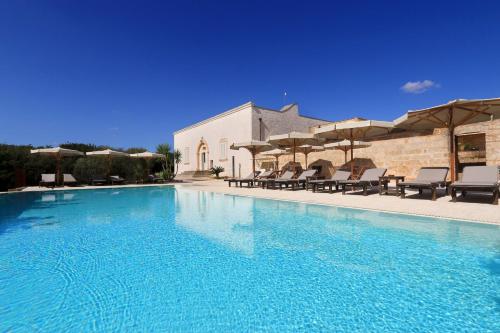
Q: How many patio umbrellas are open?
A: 10